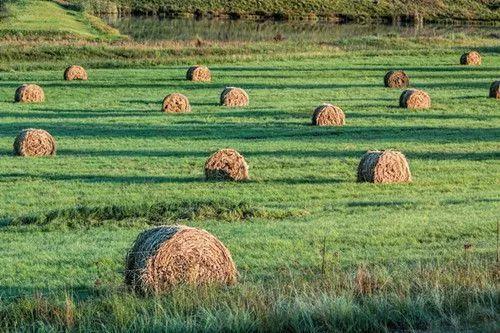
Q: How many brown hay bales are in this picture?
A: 14